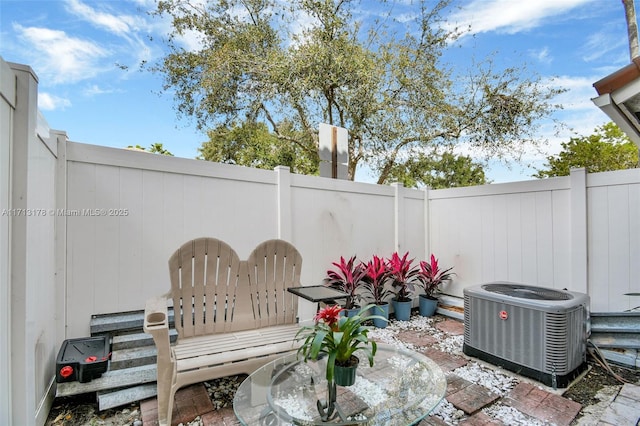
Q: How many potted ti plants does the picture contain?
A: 4